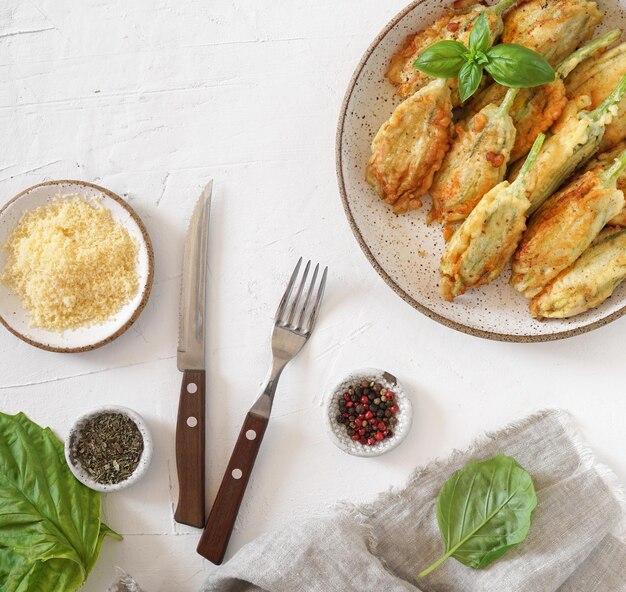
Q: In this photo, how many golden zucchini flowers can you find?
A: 11